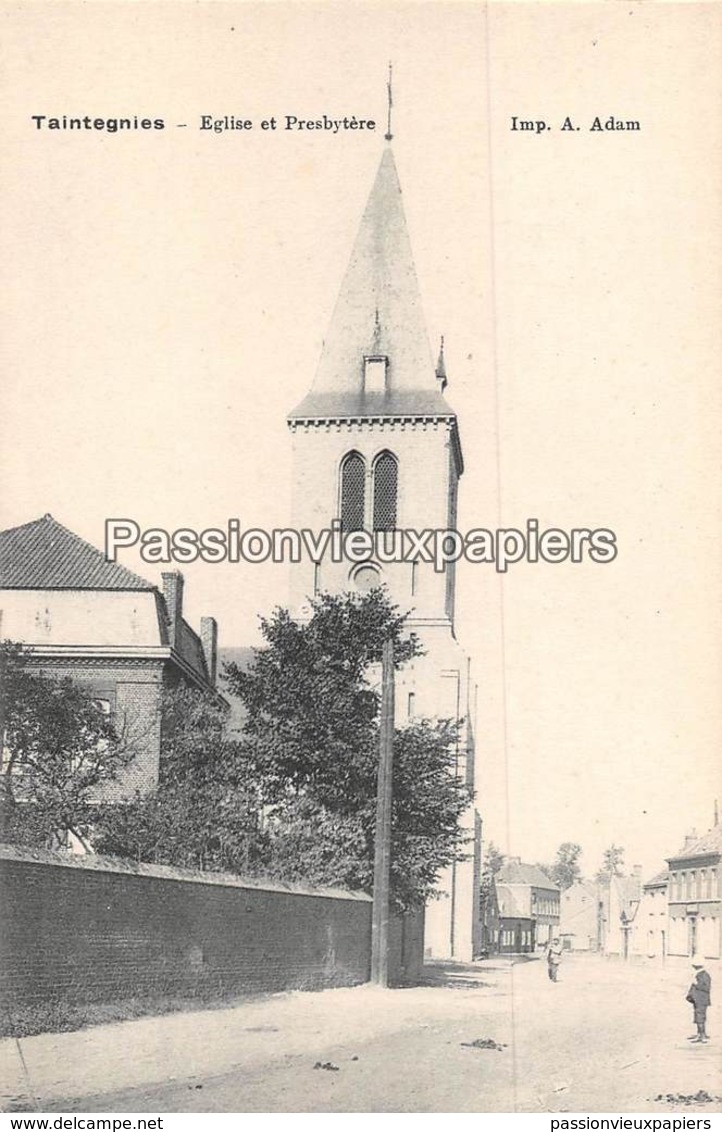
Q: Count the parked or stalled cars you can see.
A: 0